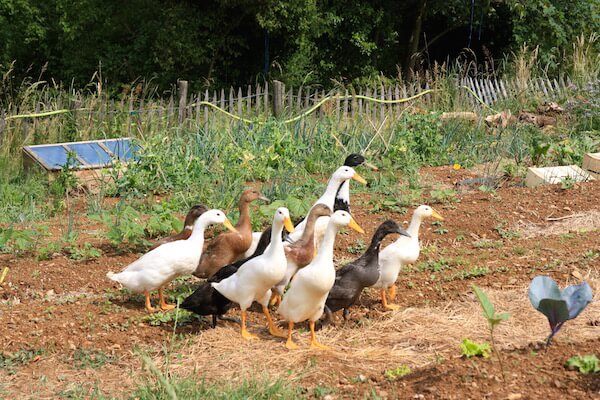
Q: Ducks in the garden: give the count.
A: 11